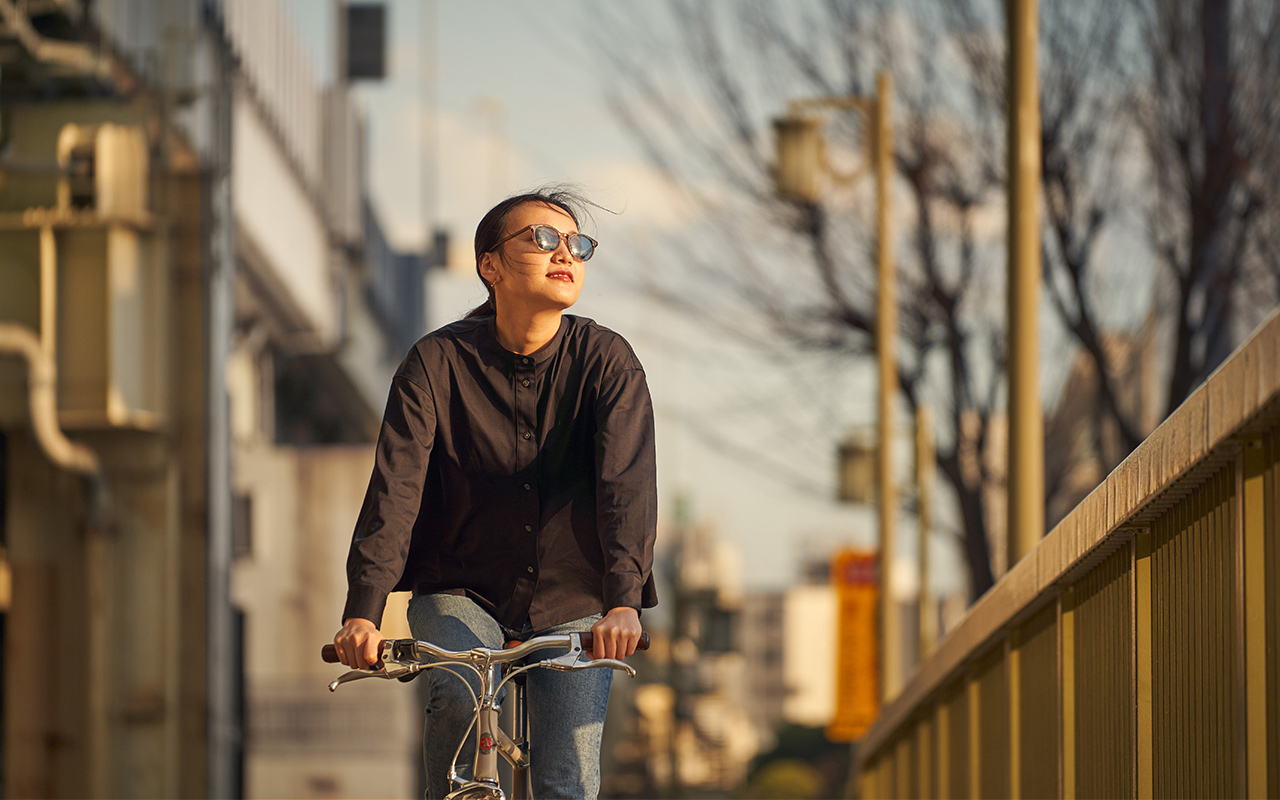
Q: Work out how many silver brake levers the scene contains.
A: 2